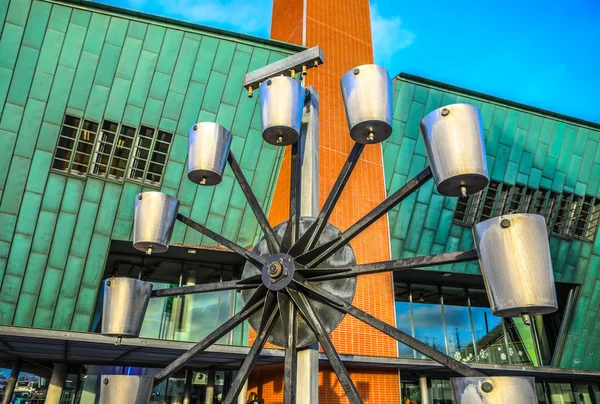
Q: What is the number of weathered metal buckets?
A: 9